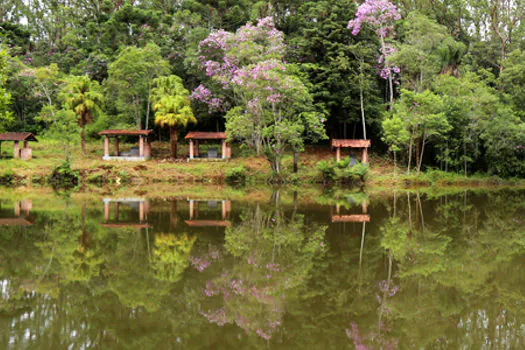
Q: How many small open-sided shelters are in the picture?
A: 4